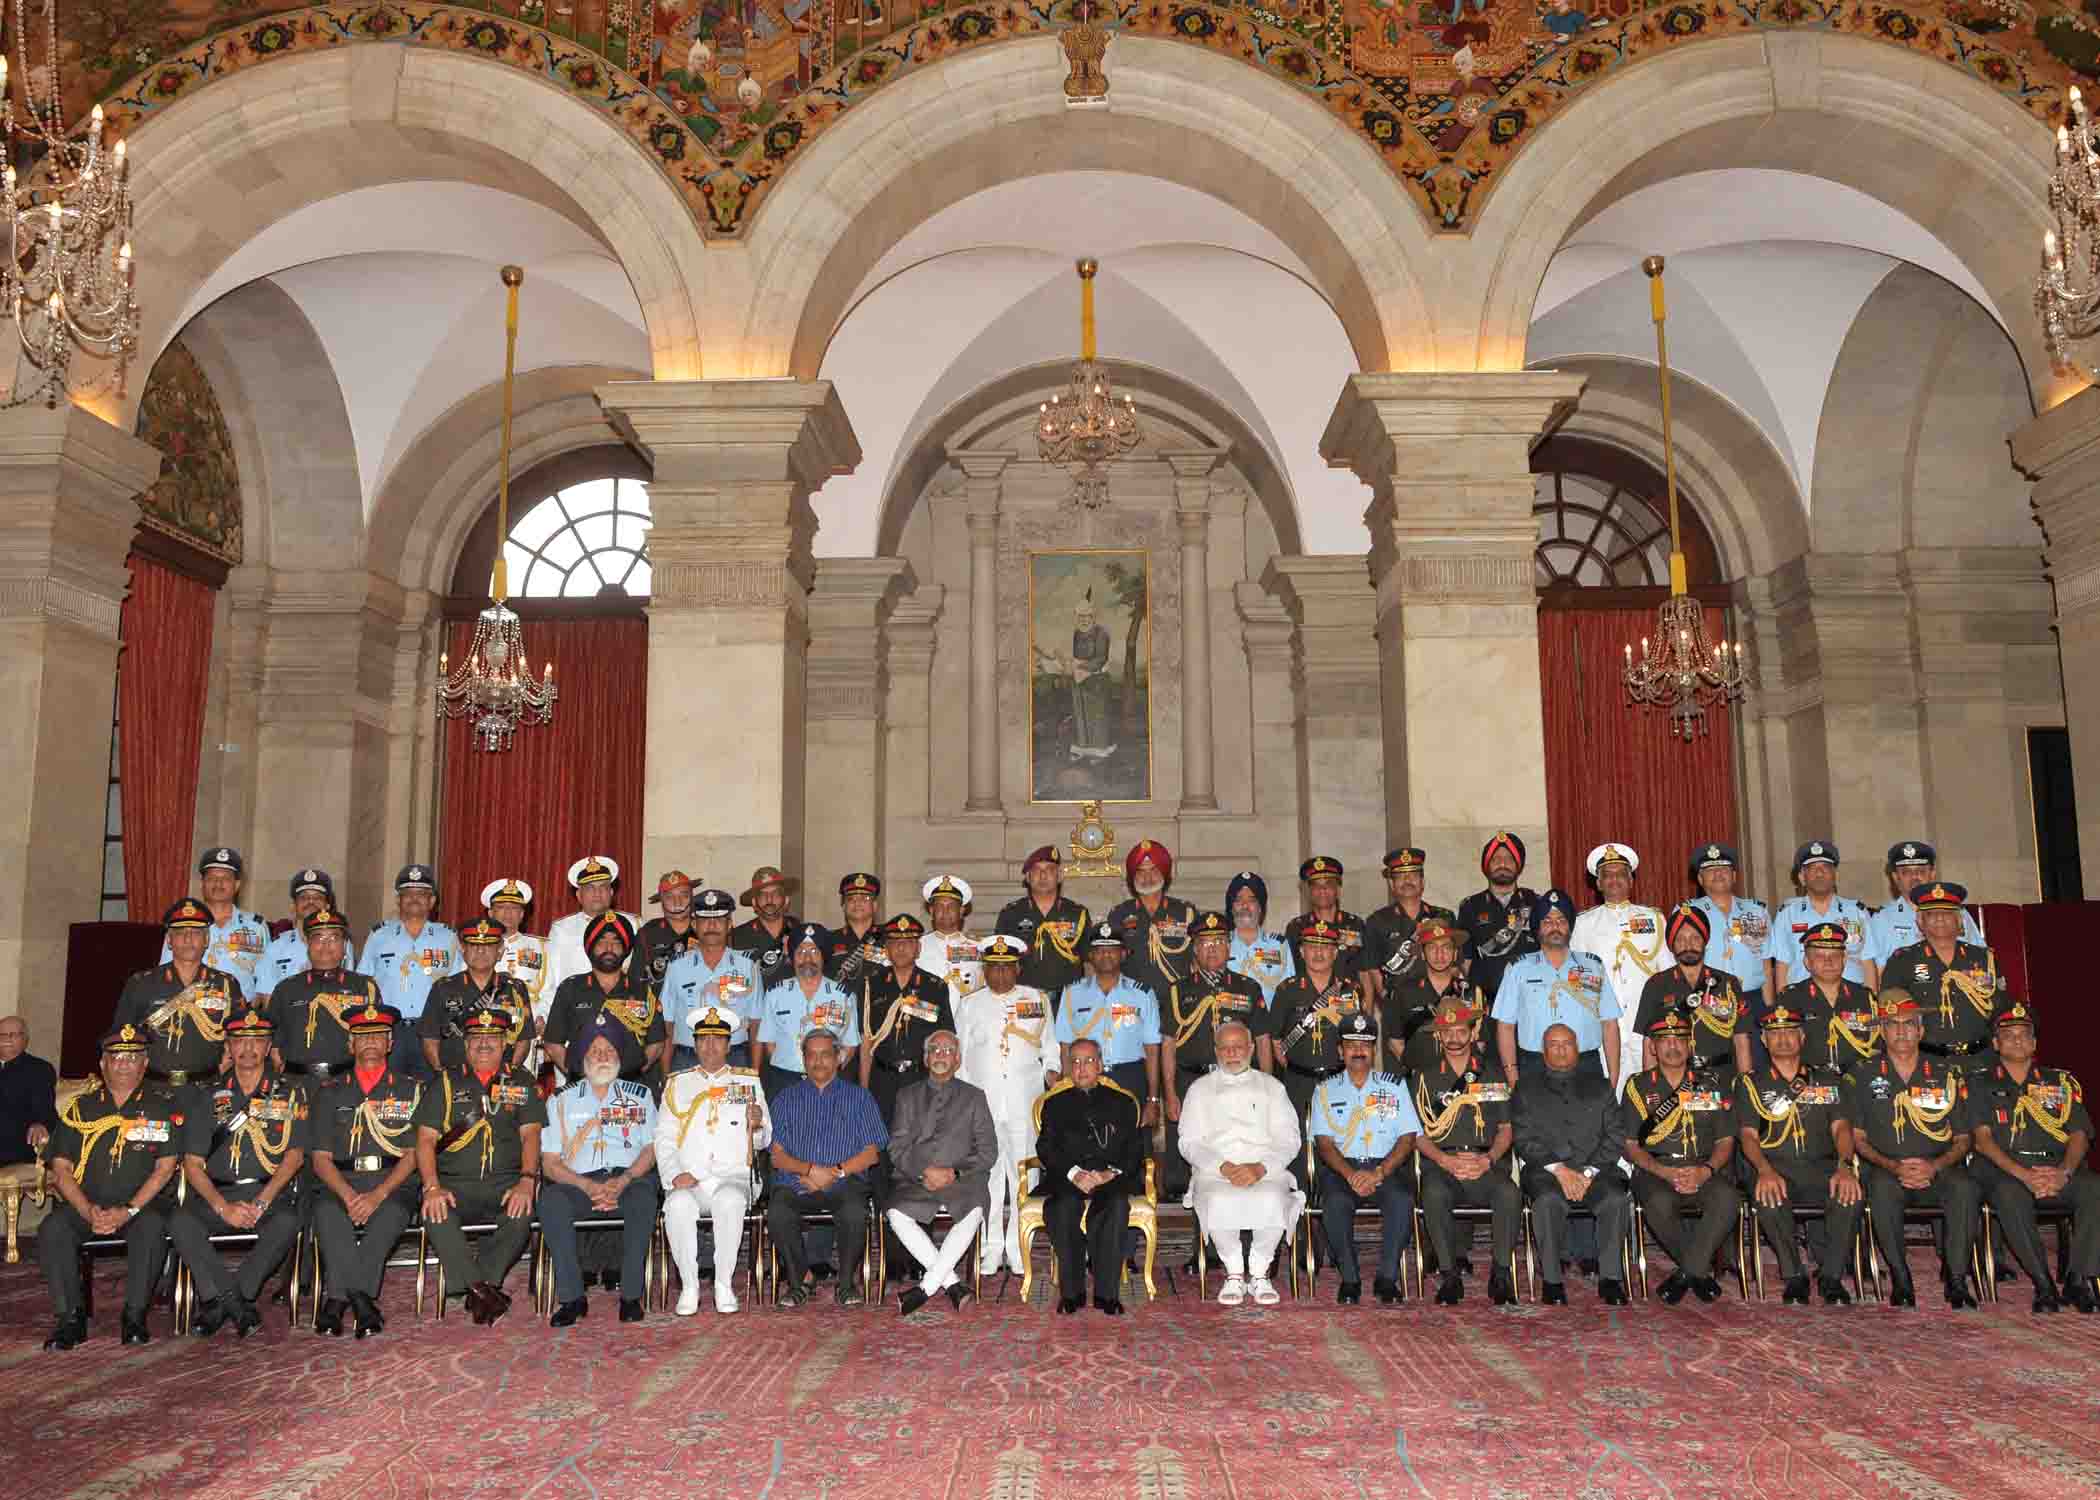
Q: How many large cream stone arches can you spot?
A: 3